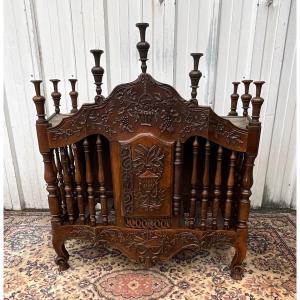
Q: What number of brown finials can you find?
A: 9